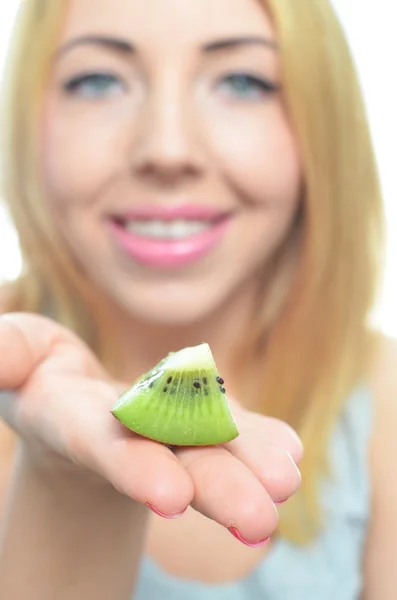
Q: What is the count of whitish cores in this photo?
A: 1